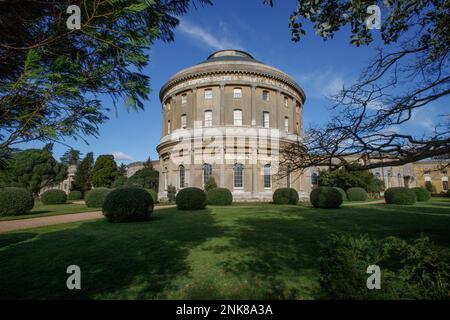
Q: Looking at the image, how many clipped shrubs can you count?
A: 14